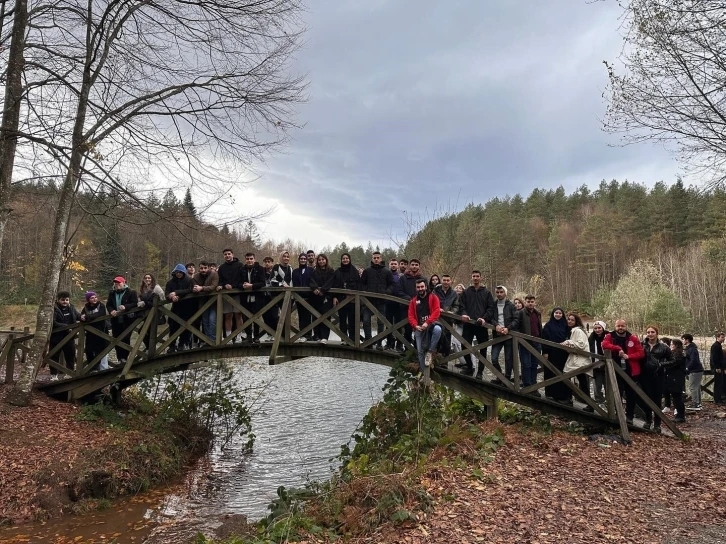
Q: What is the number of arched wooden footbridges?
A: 1